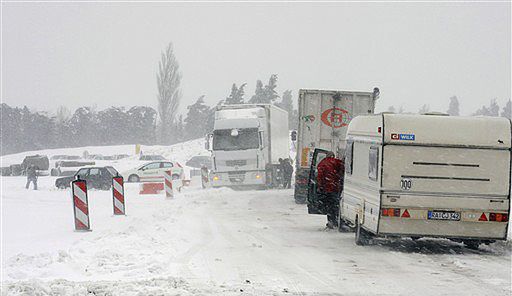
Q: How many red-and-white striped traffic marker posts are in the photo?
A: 4